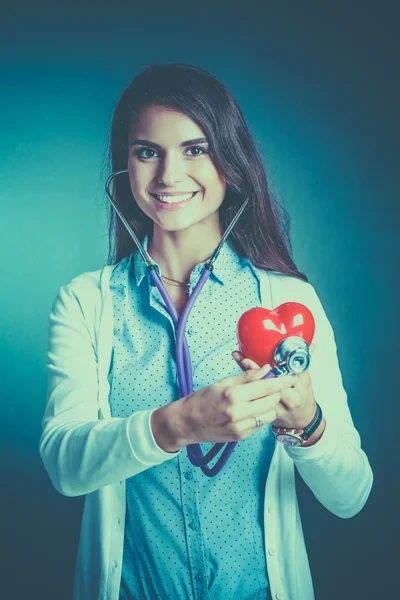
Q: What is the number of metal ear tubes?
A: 2